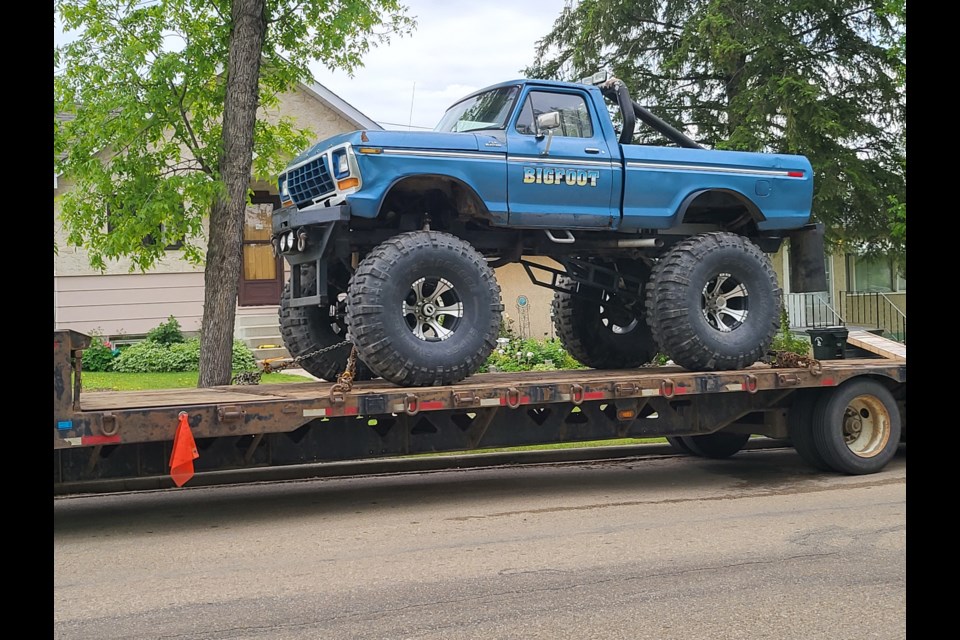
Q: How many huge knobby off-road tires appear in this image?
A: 4